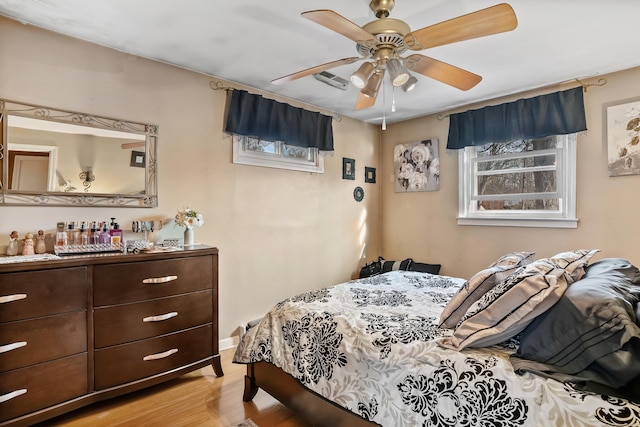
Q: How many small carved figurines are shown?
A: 3